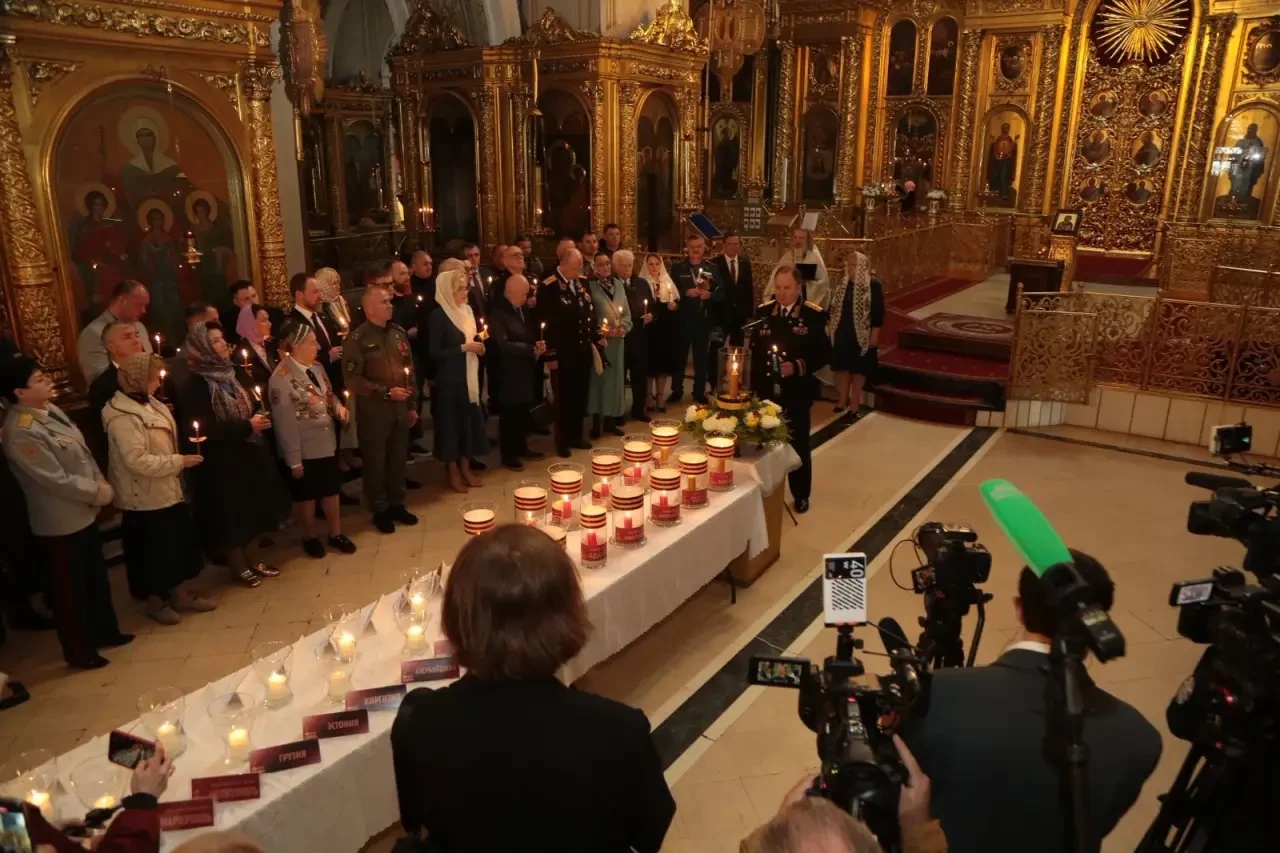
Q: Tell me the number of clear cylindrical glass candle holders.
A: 13